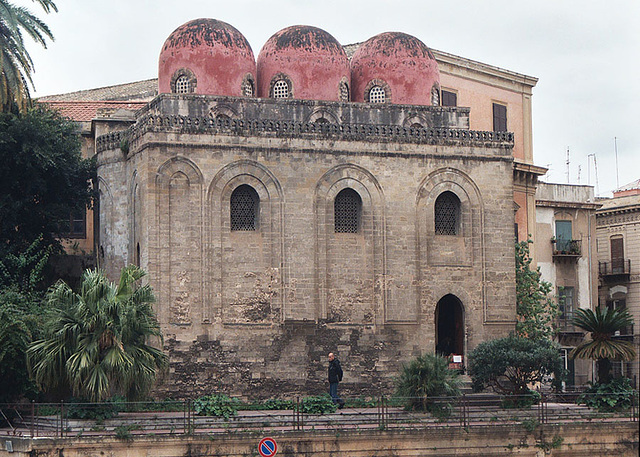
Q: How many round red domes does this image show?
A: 3